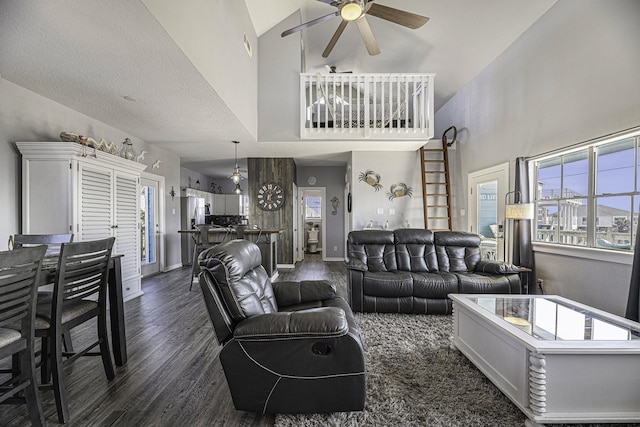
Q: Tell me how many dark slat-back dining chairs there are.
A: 3